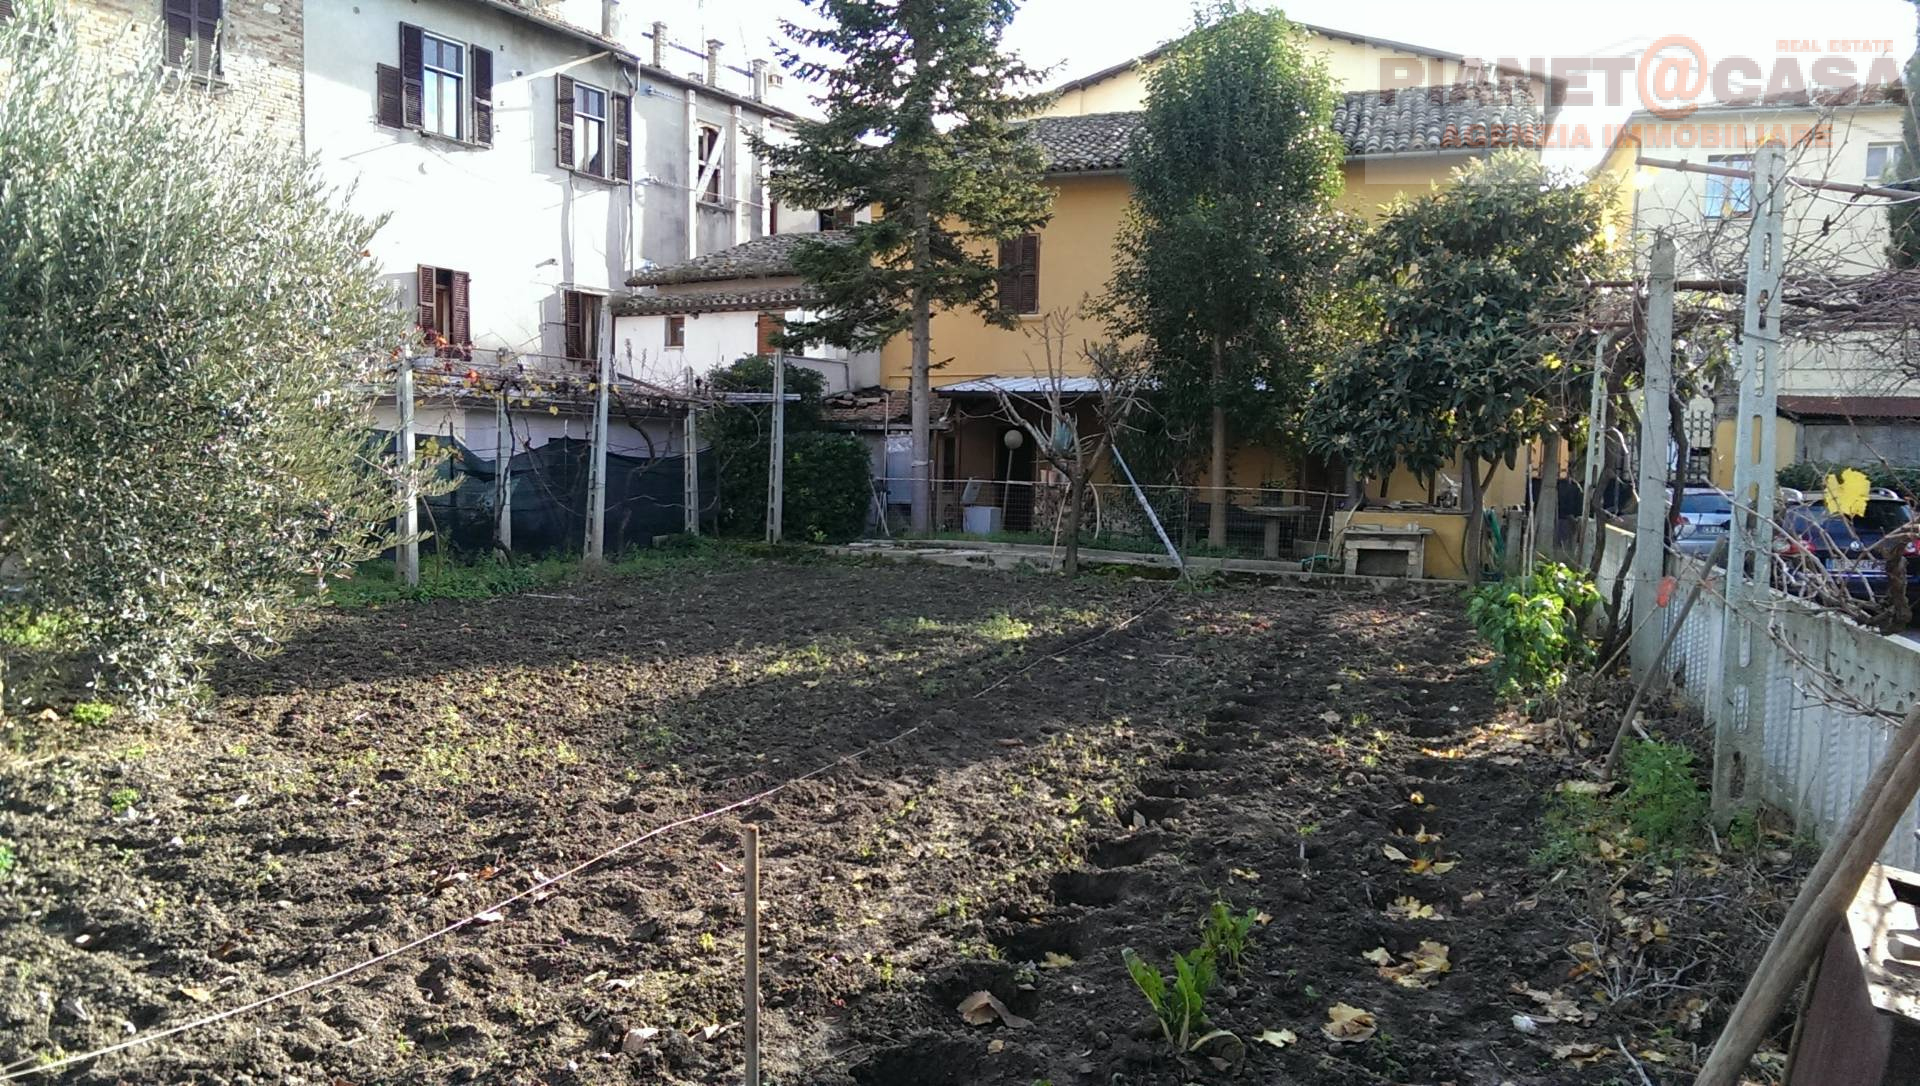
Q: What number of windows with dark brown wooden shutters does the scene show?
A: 6